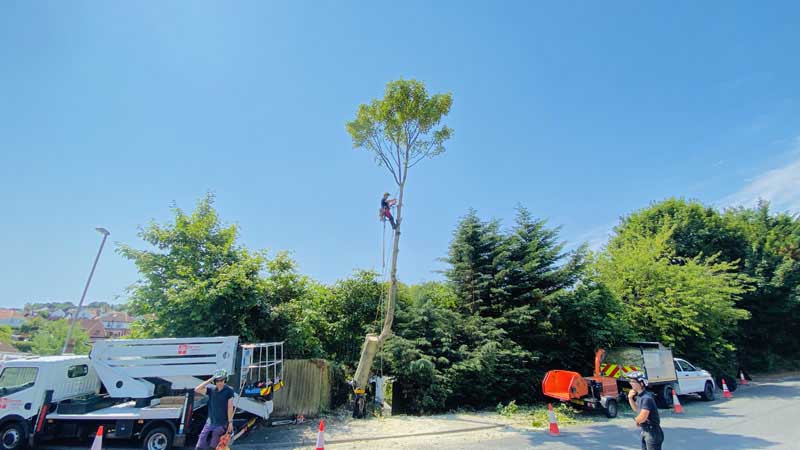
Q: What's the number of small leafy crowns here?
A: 1